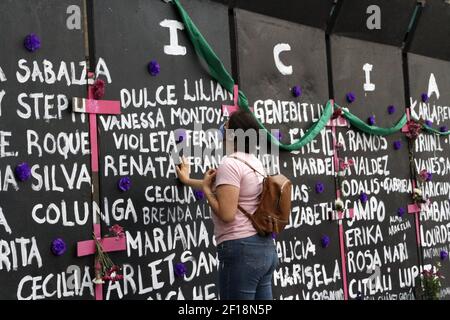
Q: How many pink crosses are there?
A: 7